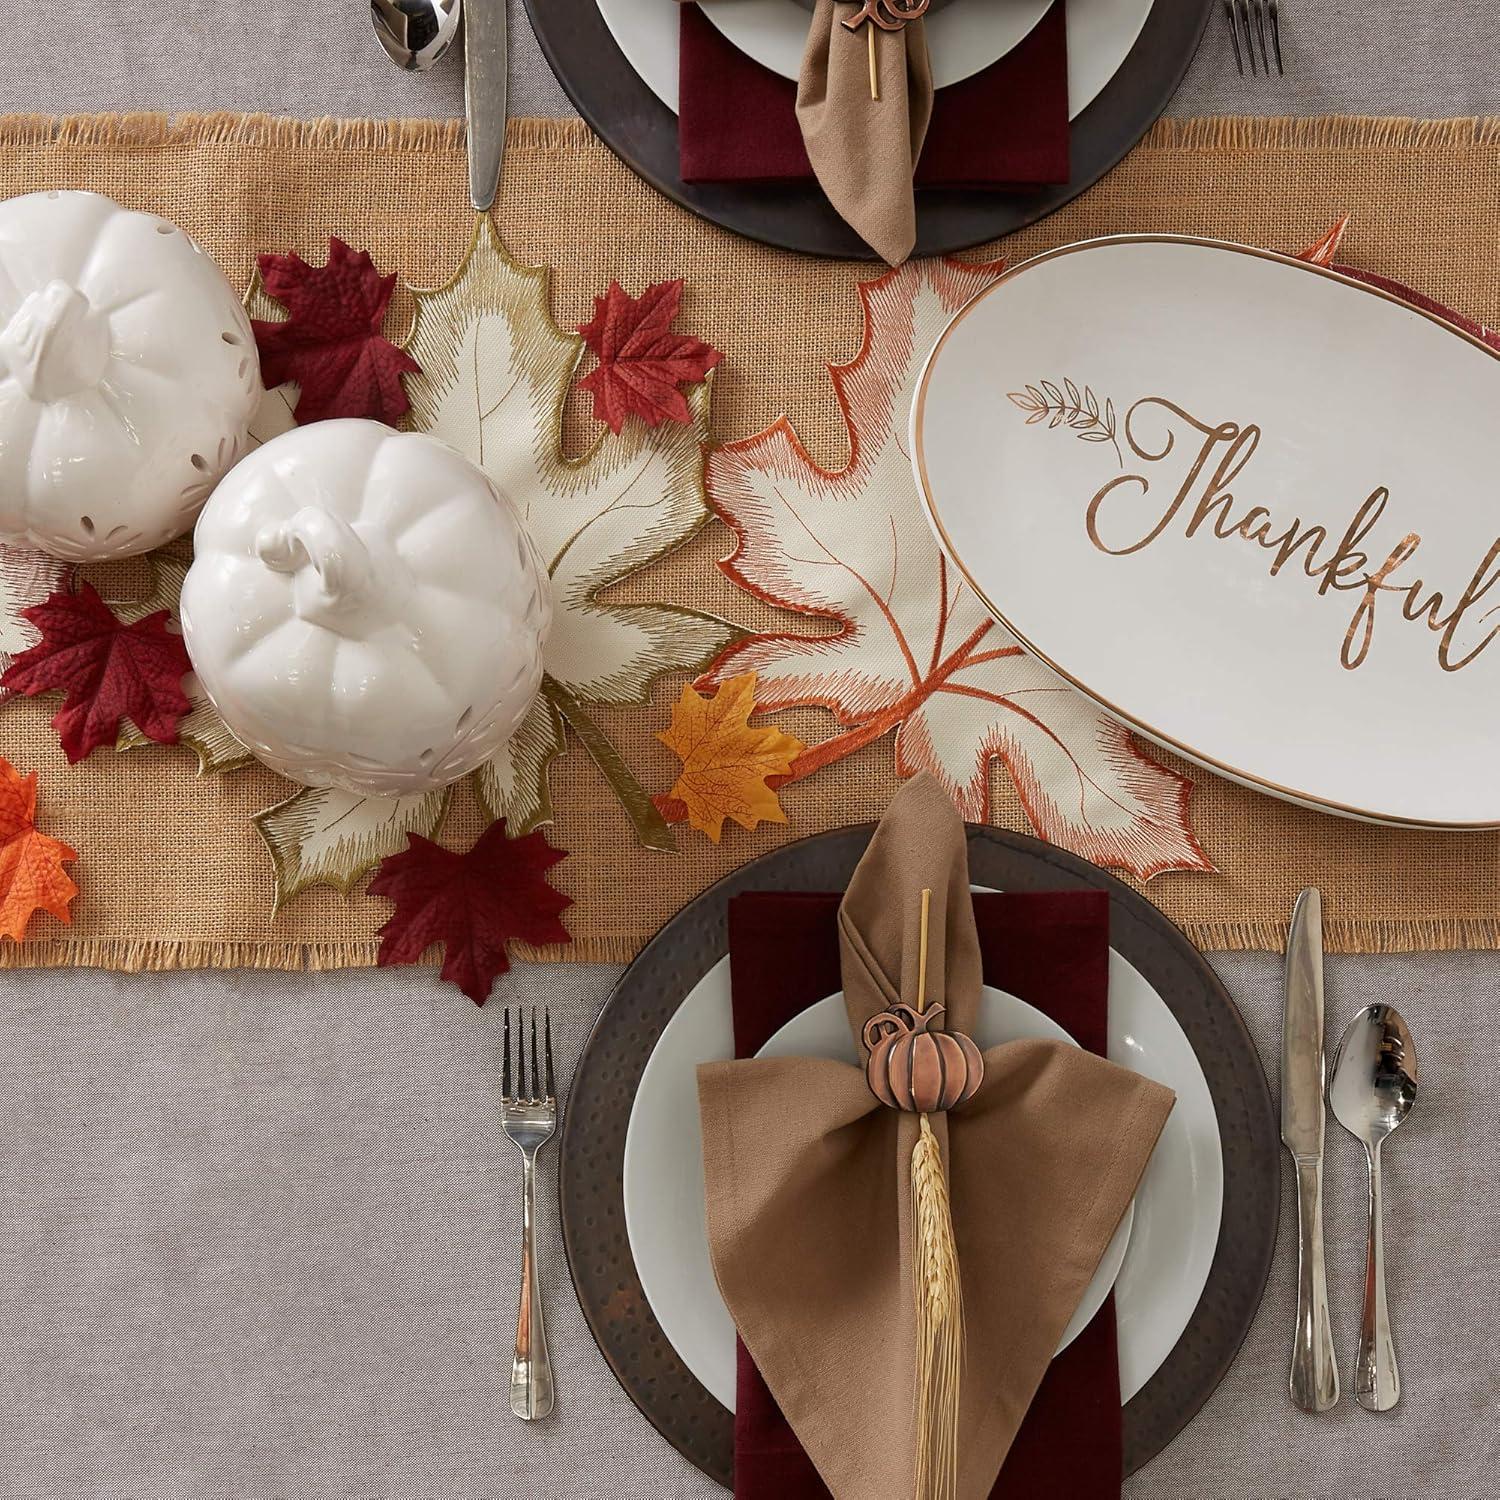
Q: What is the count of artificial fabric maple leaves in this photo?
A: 6